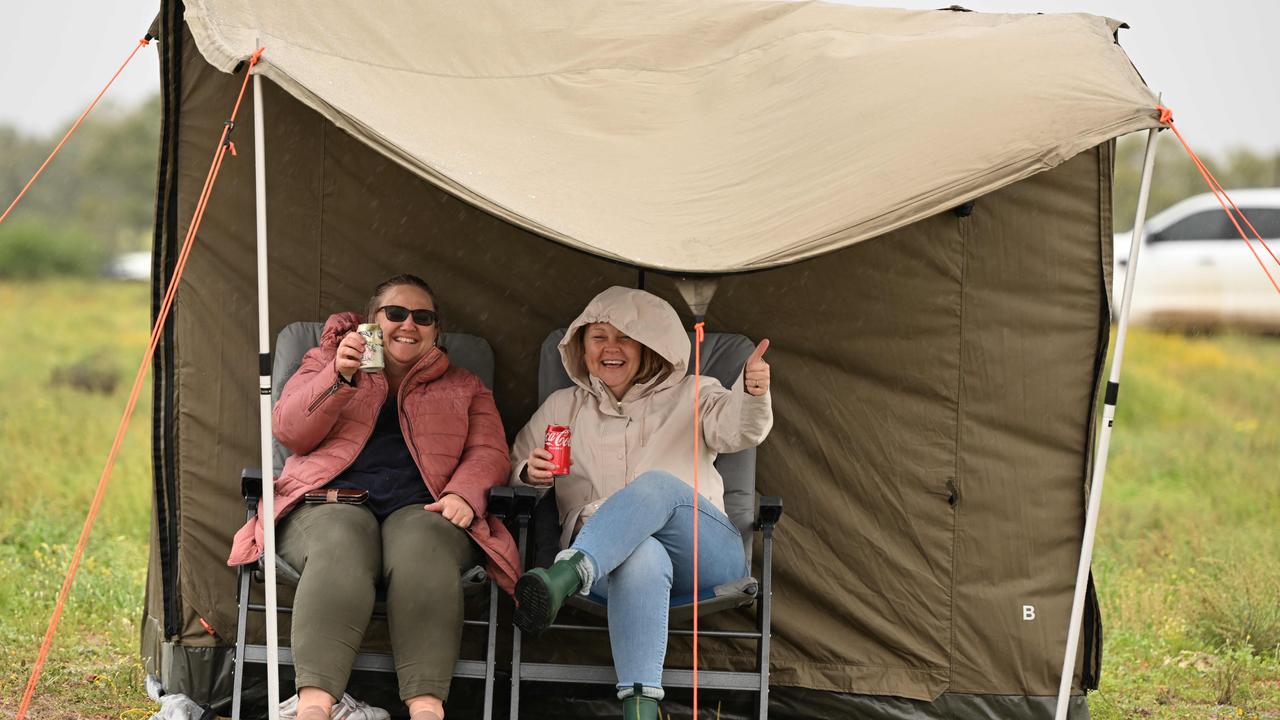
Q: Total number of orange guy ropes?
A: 4